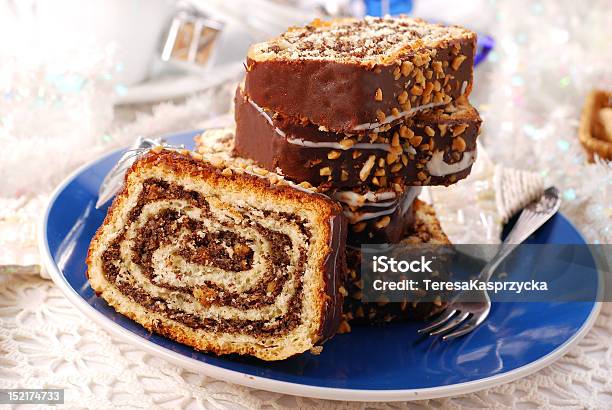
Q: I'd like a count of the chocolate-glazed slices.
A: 5